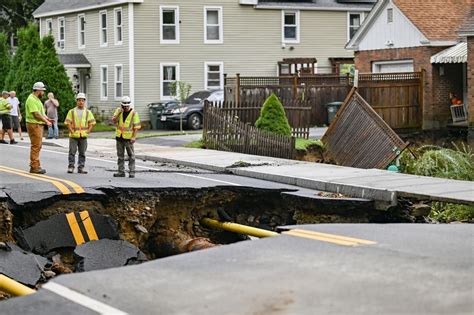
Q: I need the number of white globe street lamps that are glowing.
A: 0